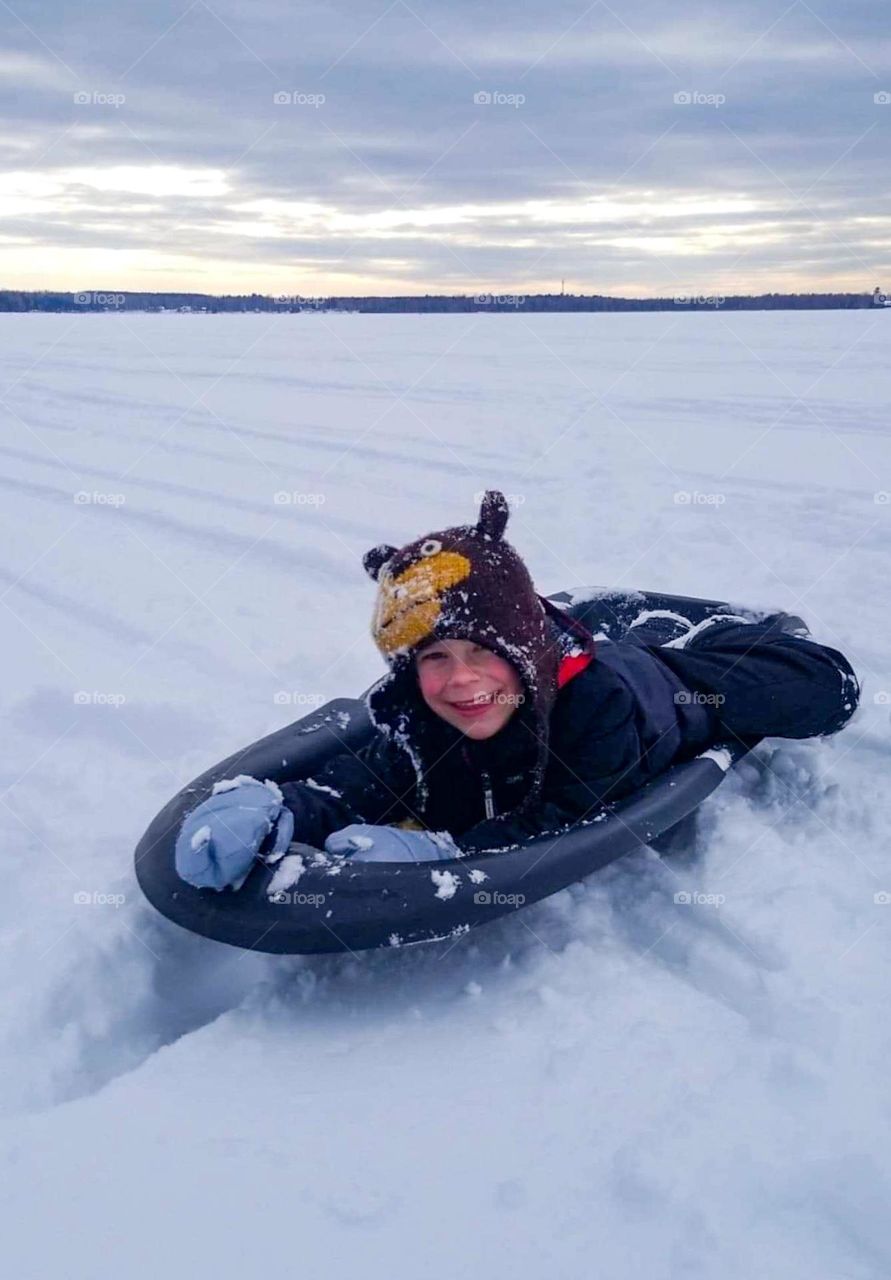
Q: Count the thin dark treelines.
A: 1